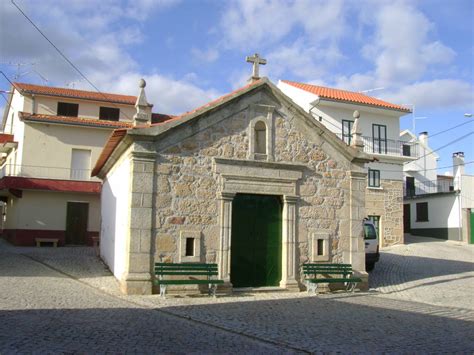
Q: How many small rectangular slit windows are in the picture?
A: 2